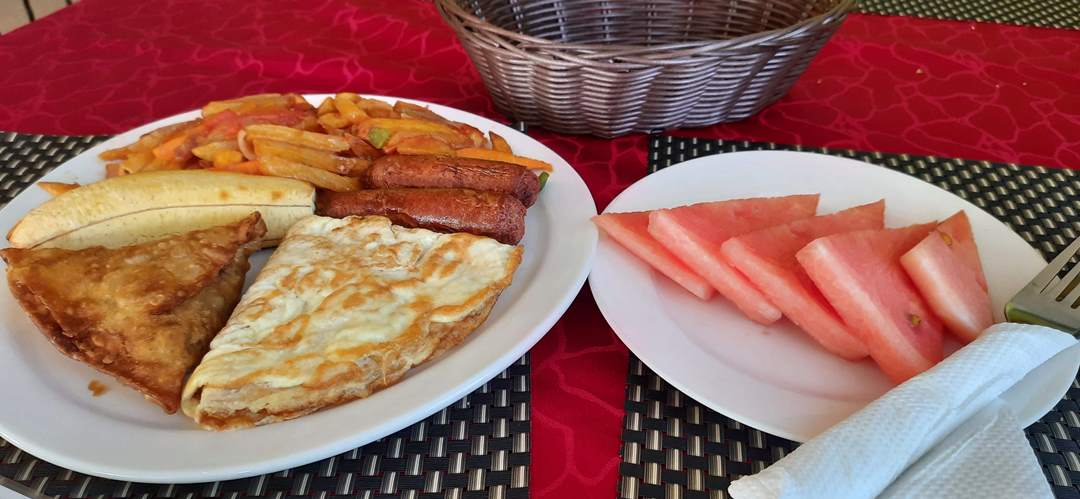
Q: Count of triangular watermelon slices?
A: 5